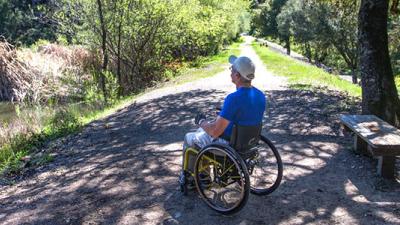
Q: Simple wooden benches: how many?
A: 1